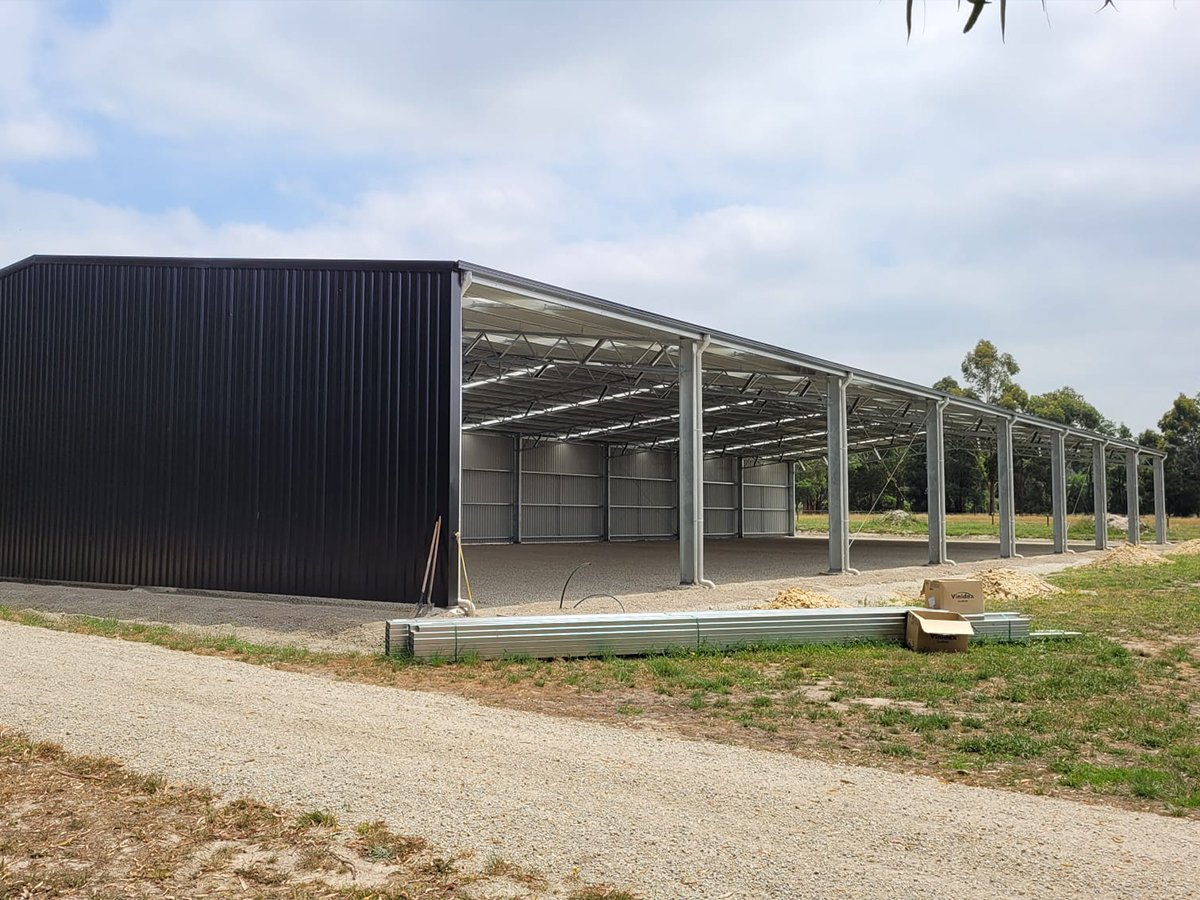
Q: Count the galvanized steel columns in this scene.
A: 8